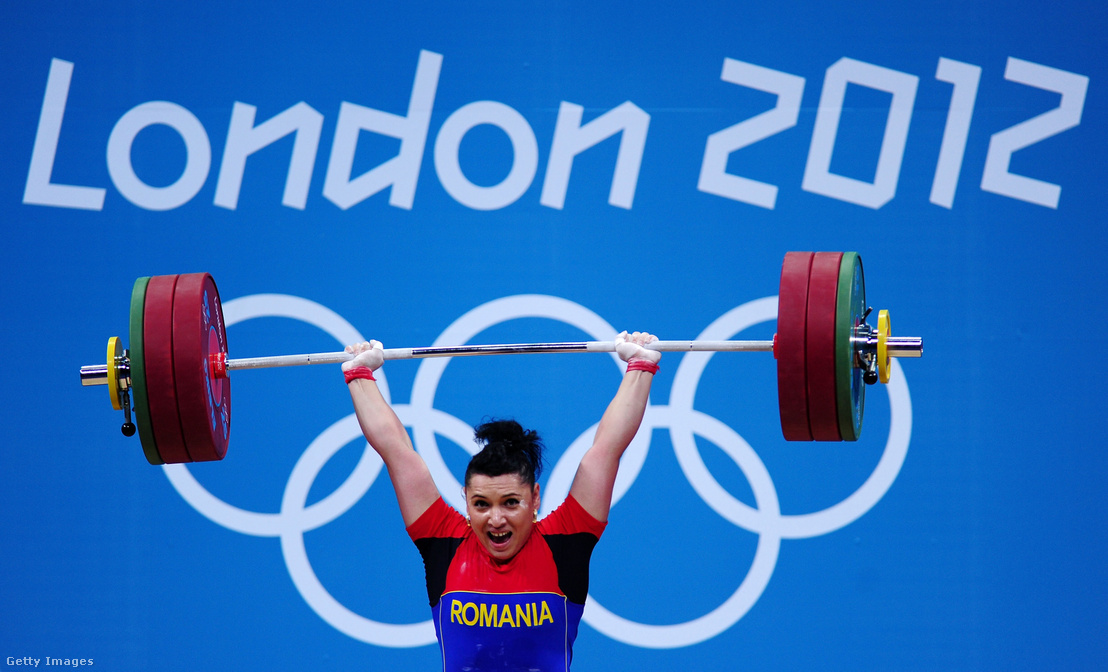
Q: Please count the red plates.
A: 4